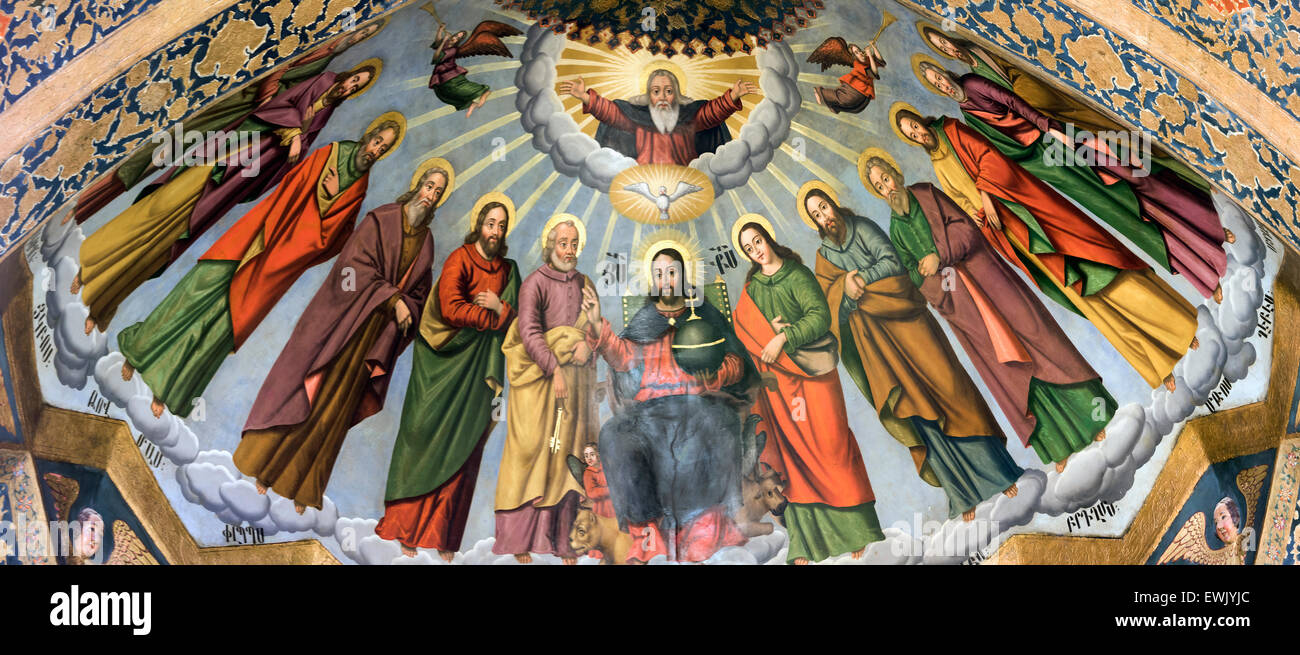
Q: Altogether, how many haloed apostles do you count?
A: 12